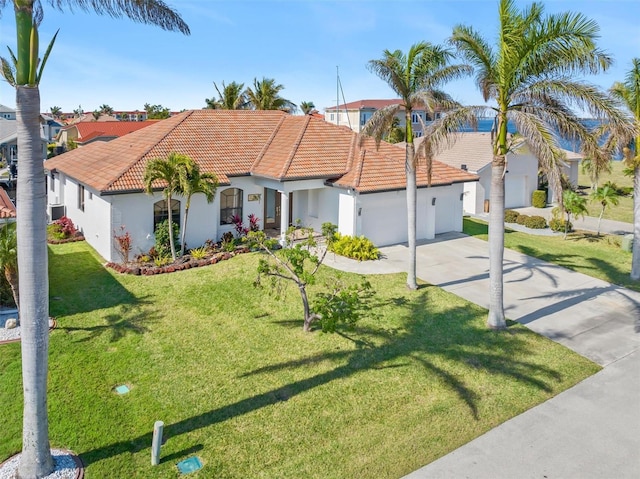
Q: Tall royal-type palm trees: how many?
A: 4